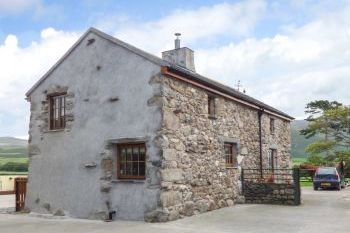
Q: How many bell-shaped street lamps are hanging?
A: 0